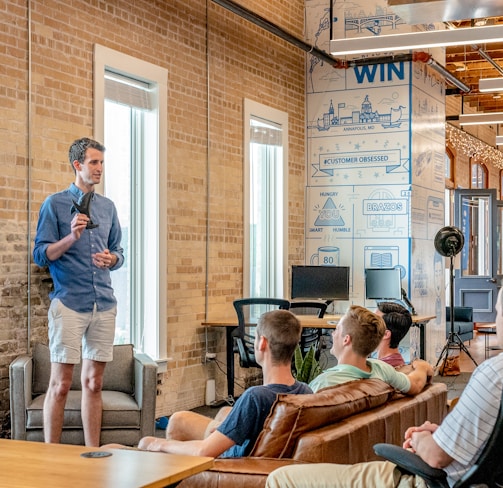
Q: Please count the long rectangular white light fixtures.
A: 4